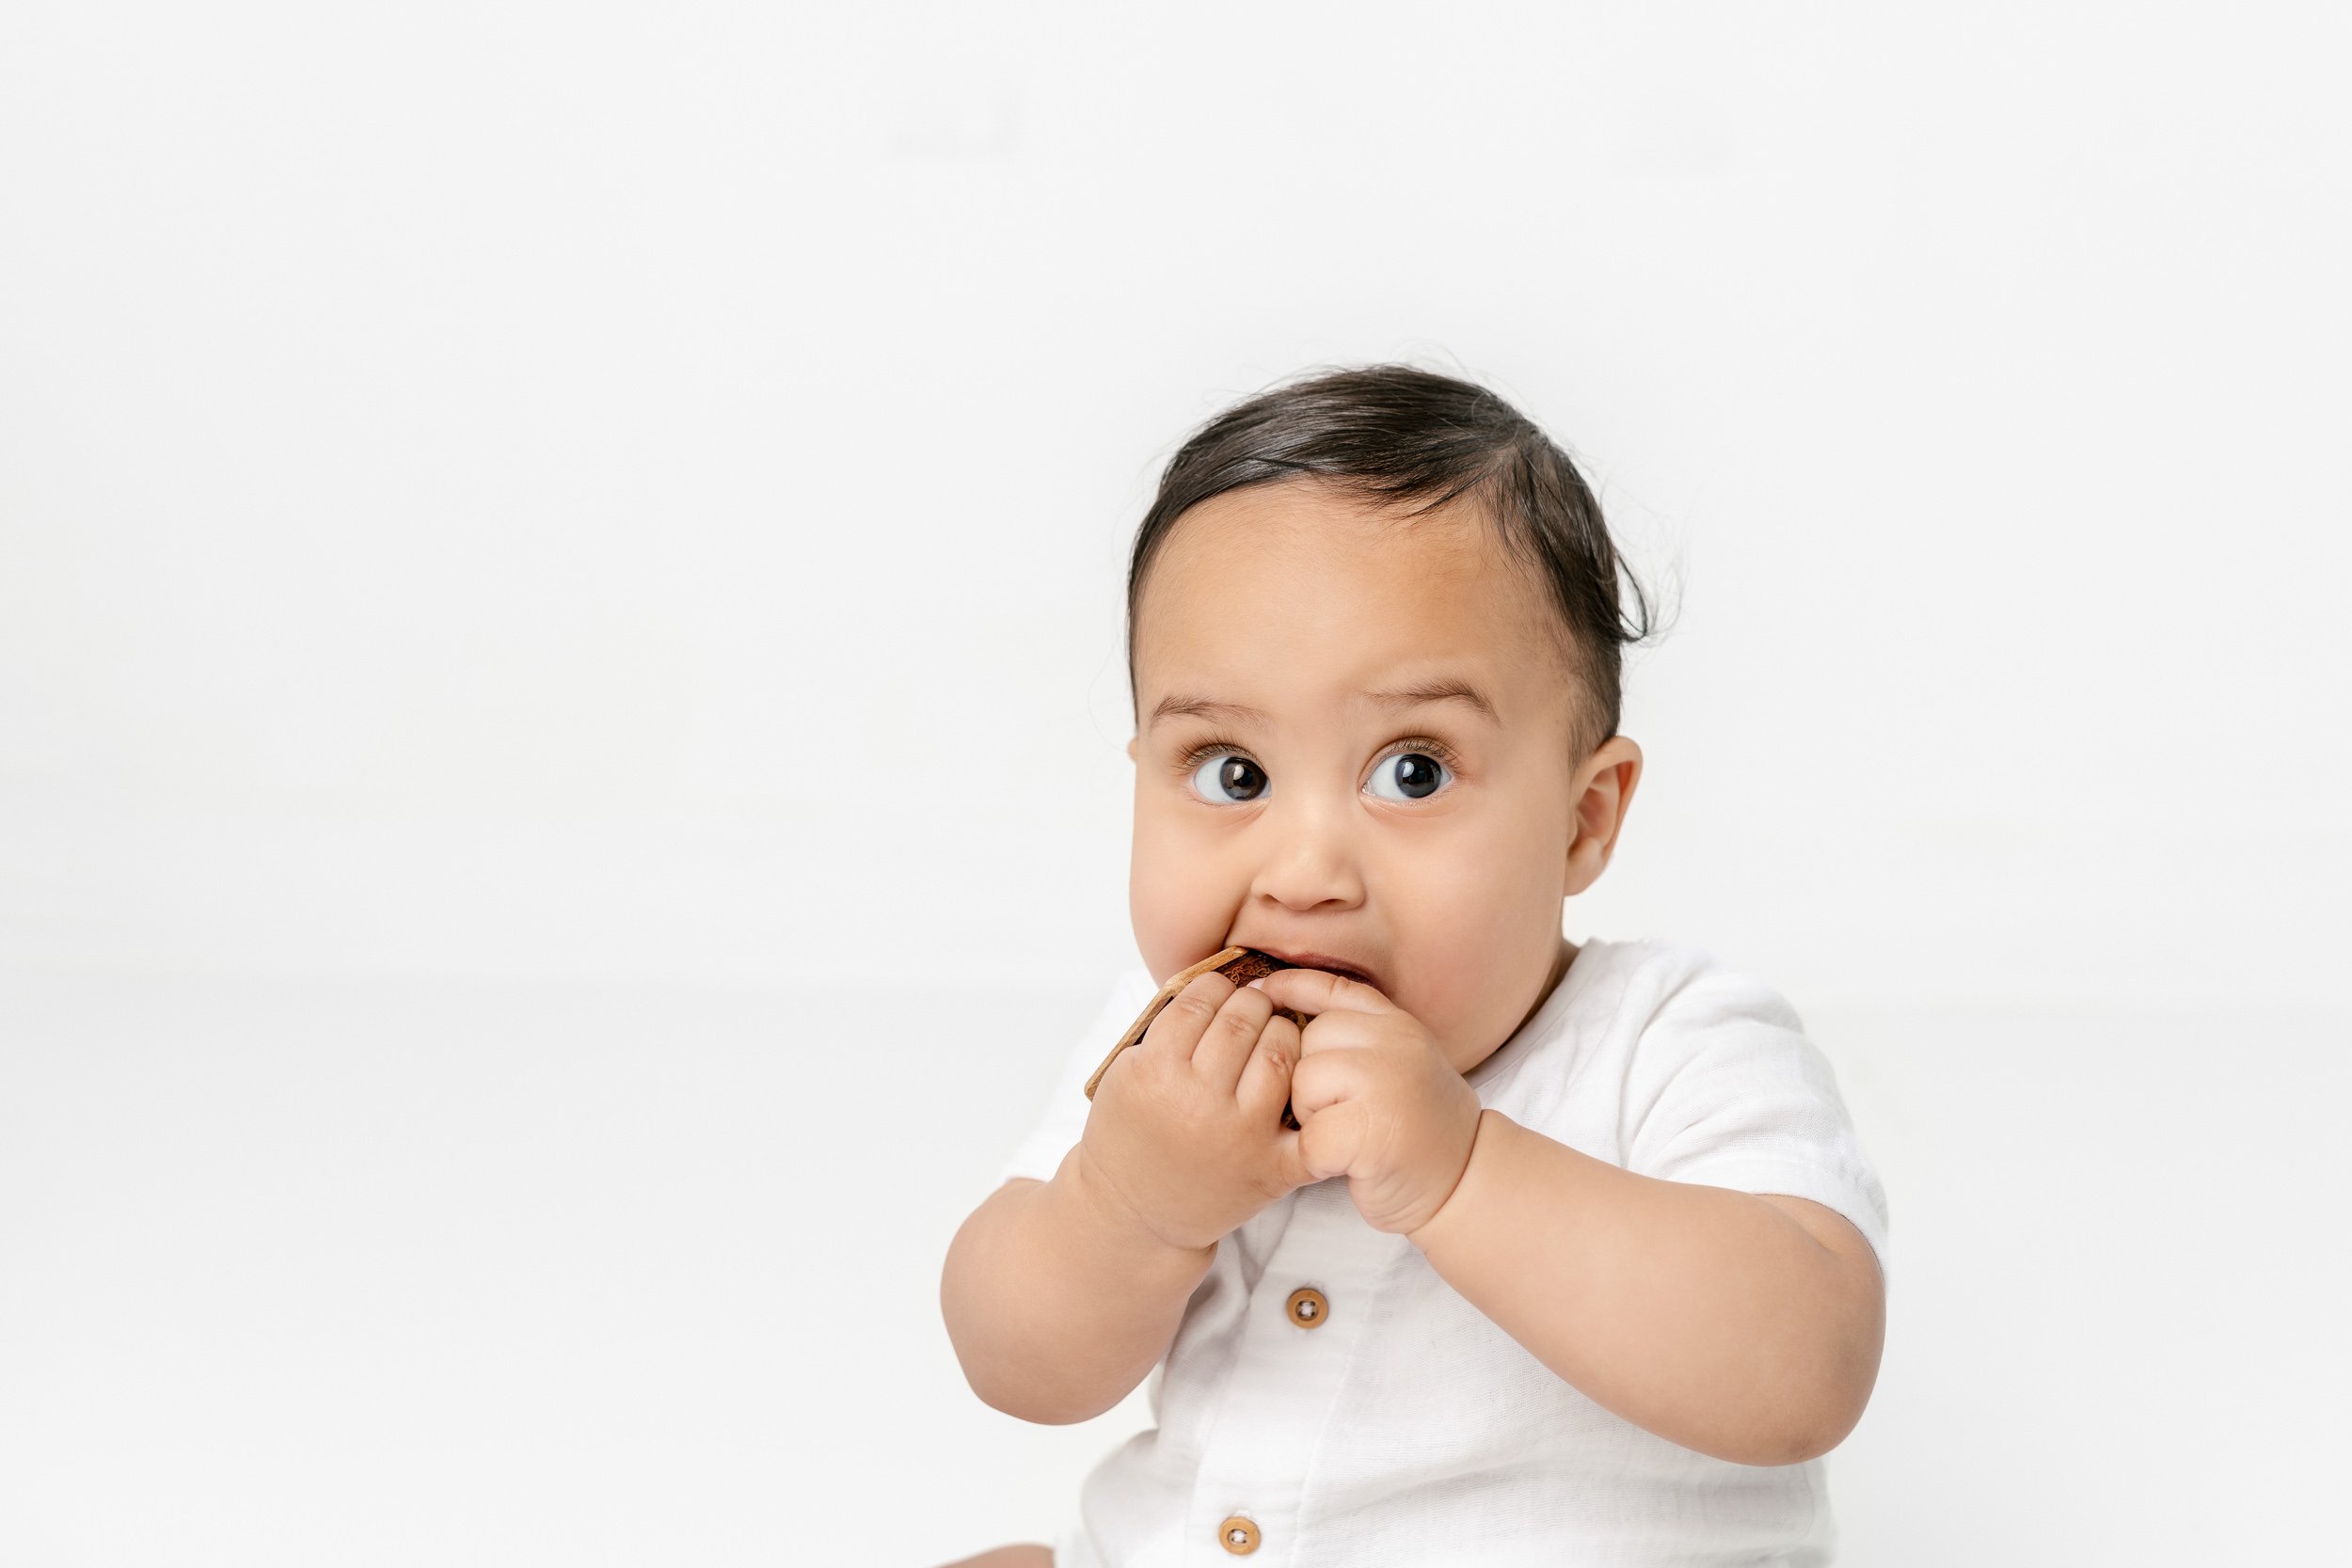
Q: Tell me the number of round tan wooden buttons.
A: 2